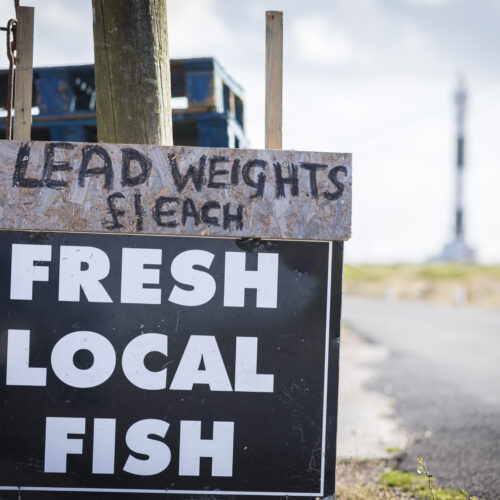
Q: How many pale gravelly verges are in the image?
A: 1